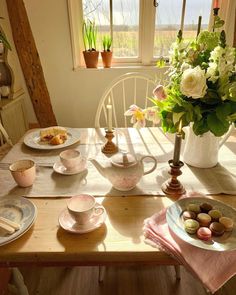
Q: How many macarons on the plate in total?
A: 9